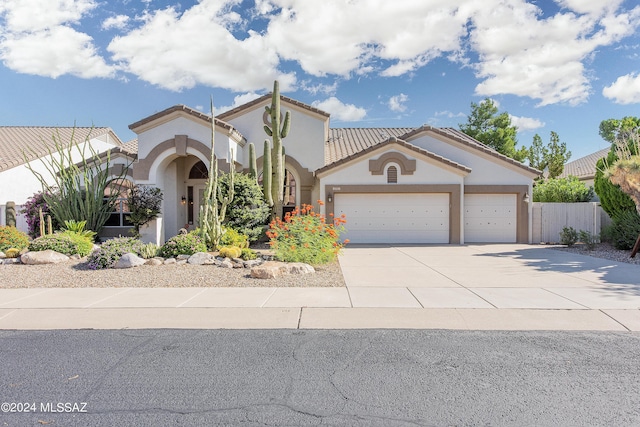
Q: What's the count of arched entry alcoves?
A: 1